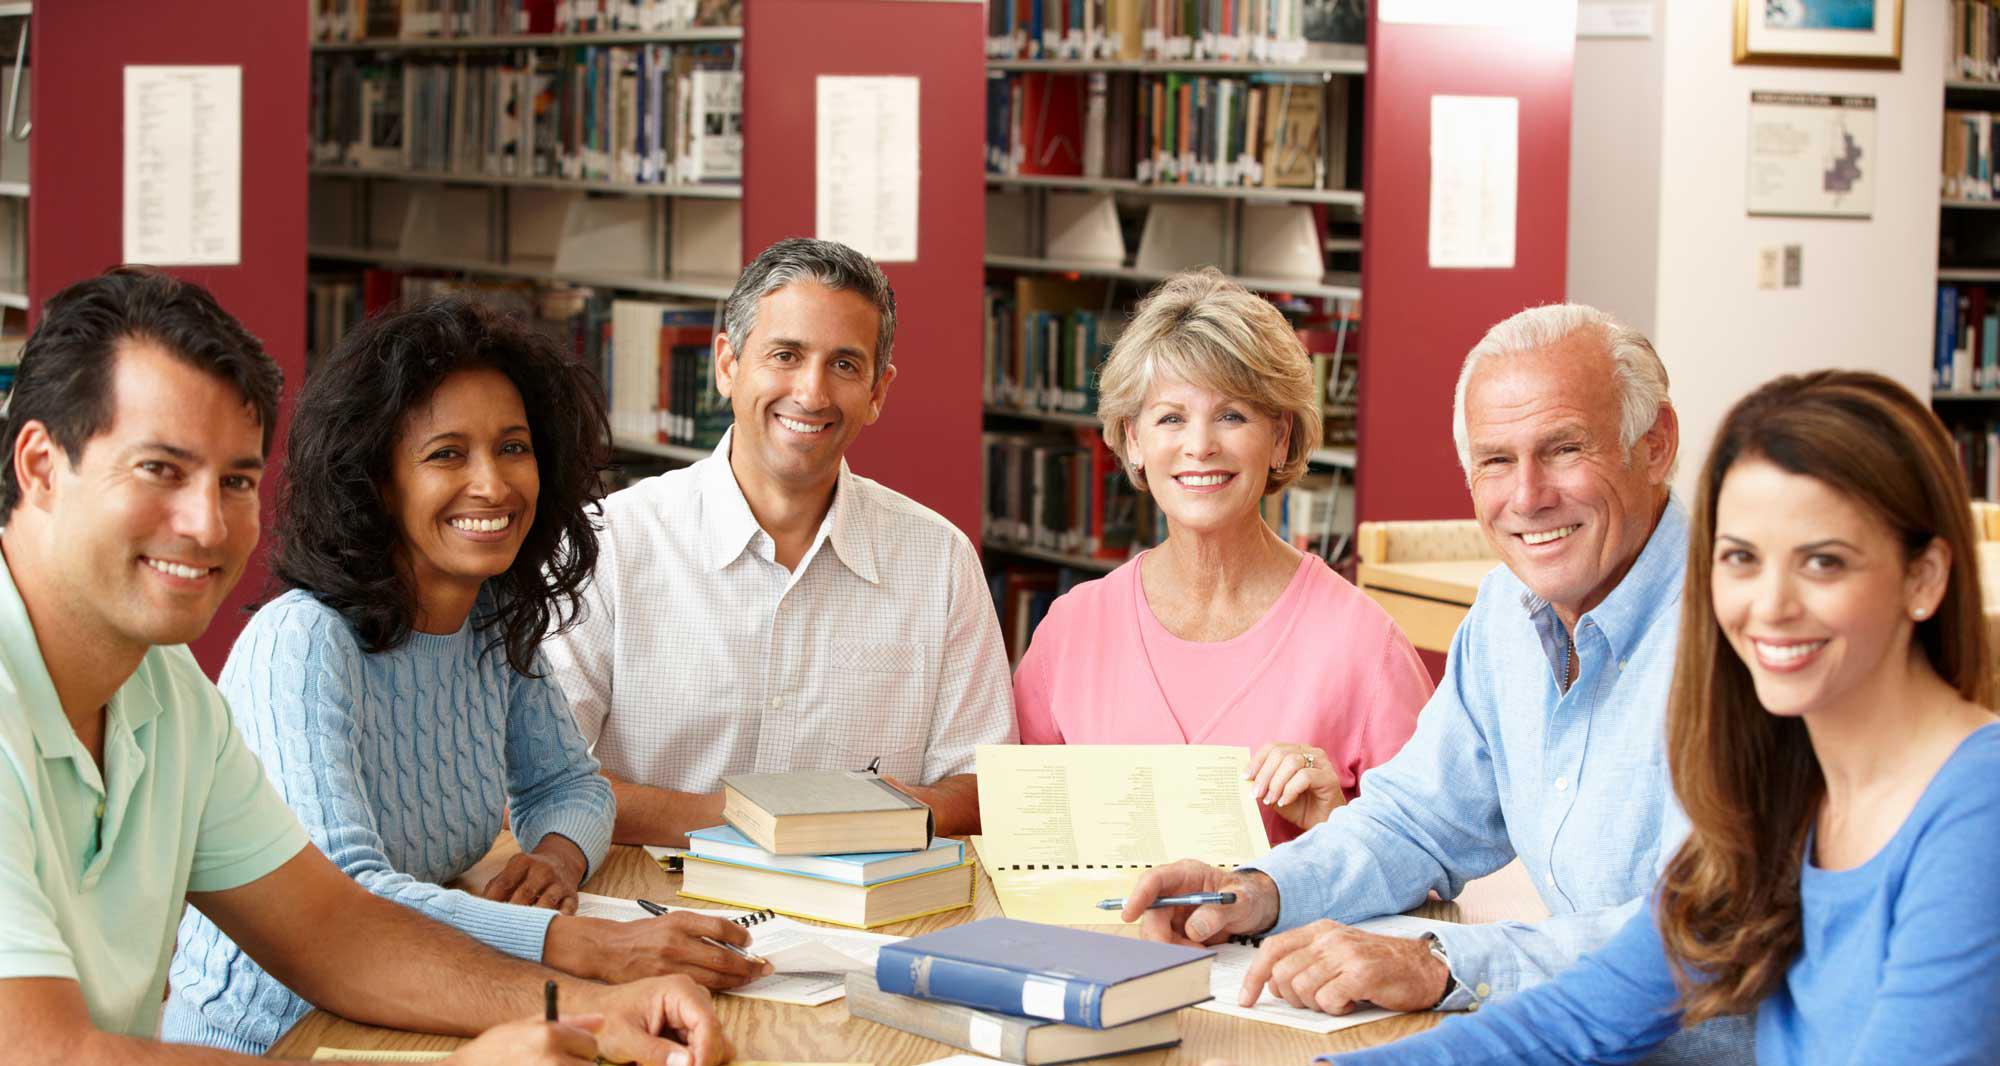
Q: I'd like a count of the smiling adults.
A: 6